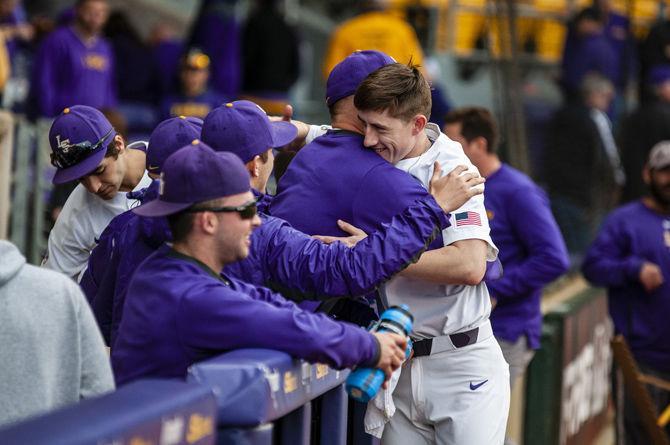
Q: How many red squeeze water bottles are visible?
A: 0